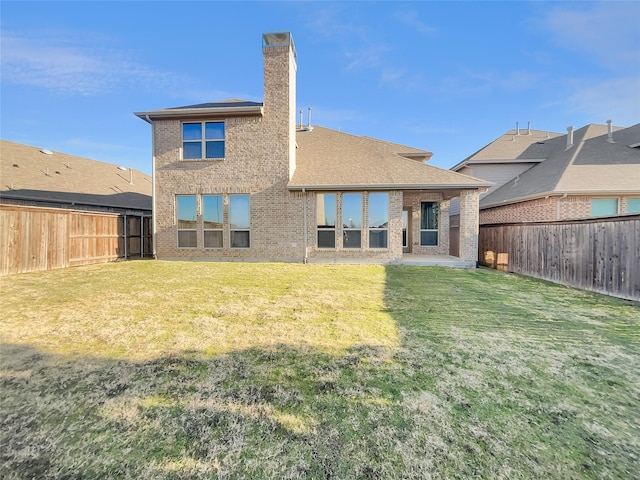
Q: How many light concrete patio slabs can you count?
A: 1